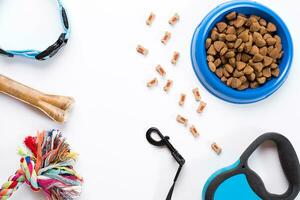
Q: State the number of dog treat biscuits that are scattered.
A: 14